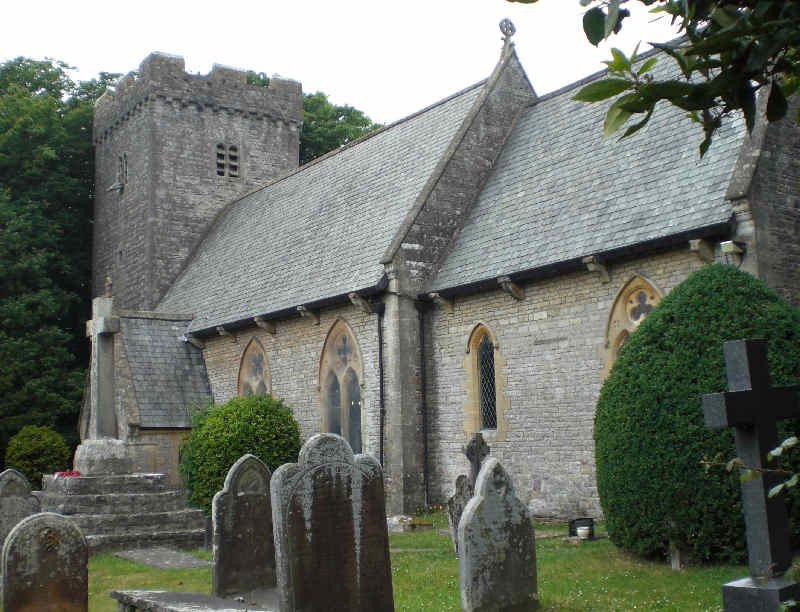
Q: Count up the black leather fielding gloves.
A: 0